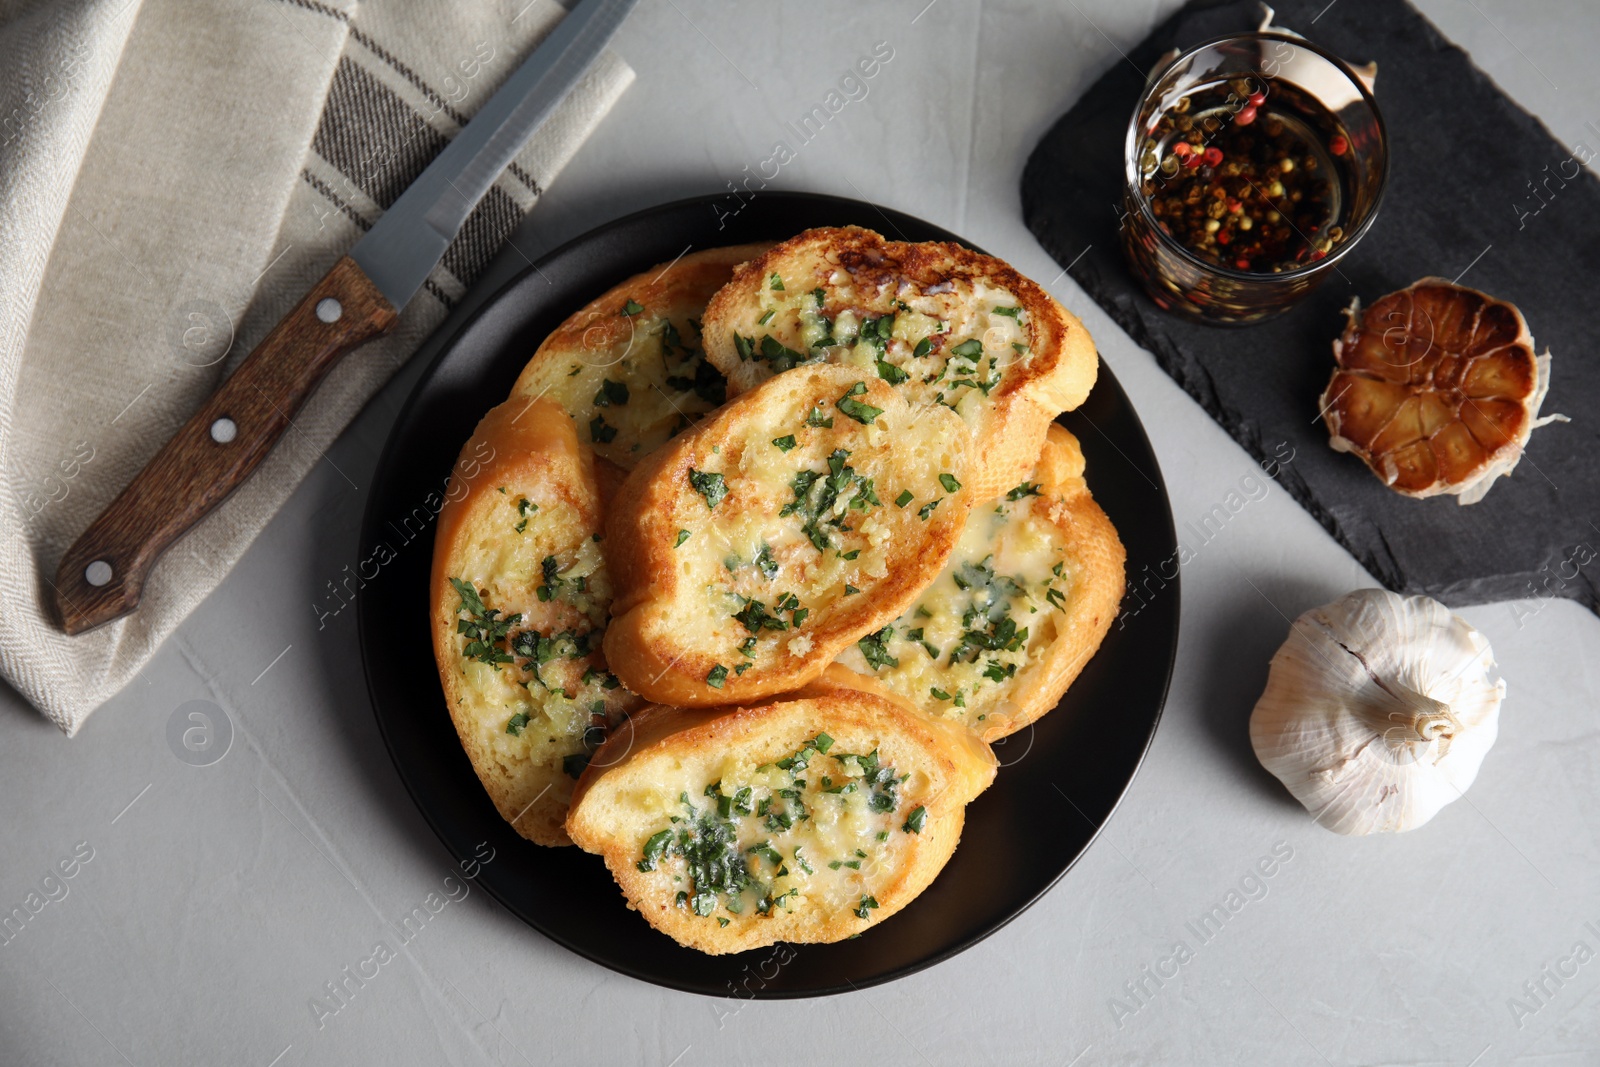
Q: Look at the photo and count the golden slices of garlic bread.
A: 6